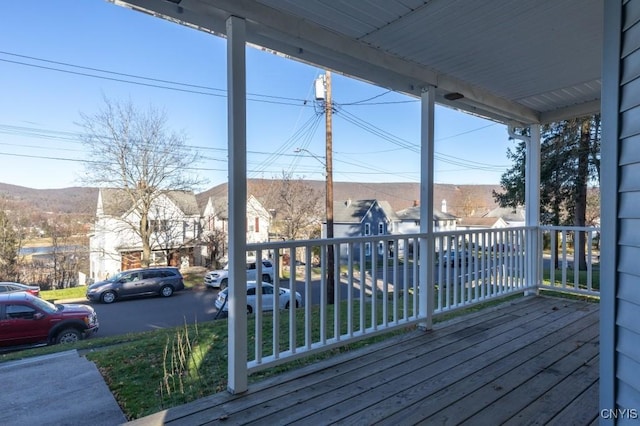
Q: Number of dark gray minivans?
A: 1